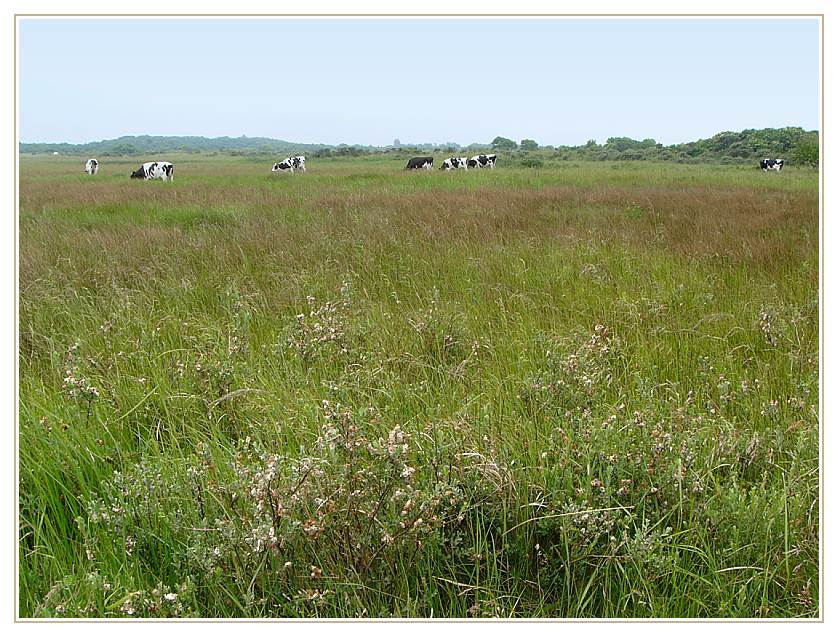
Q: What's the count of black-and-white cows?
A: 7